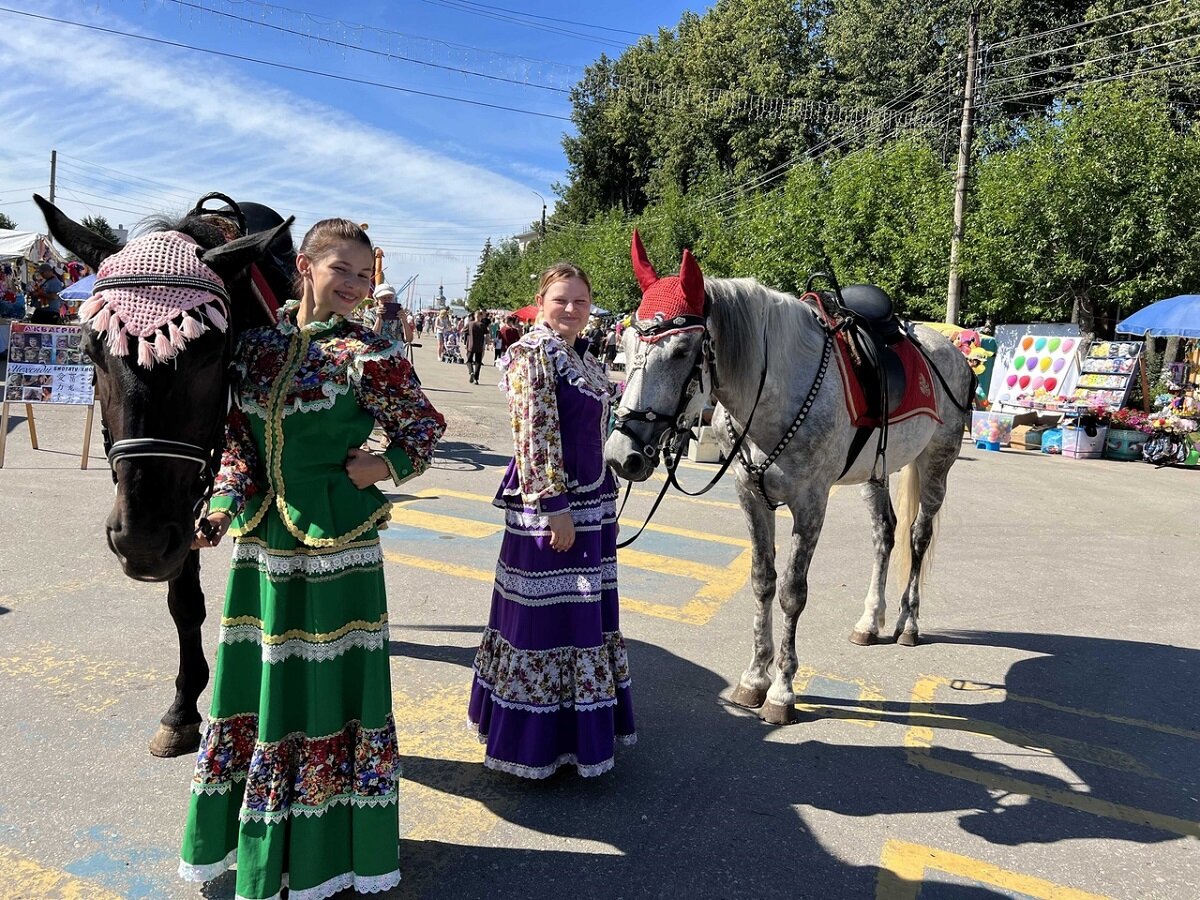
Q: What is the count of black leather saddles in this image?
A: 2